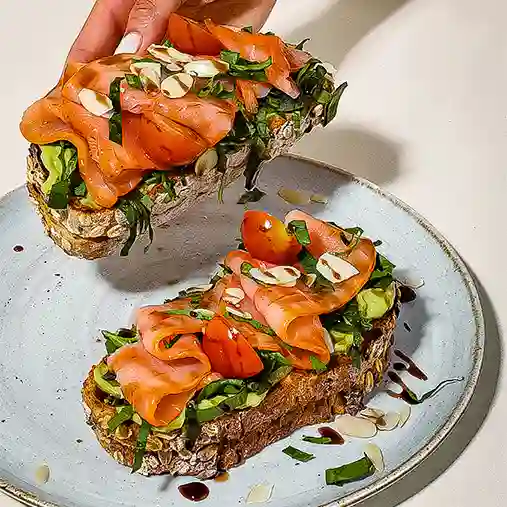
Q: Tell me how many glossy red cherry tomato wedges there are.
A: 4